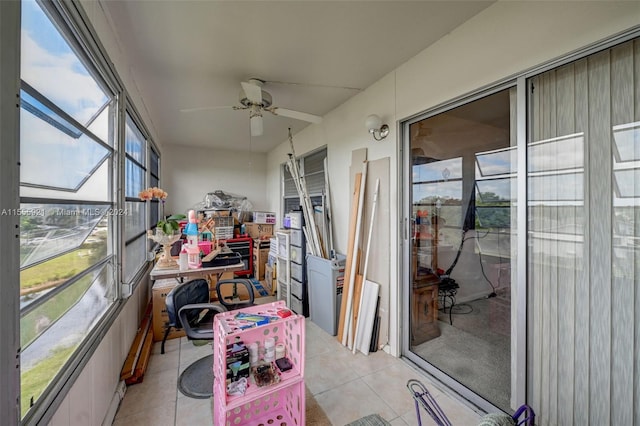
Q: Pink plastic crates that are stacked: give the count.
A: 2